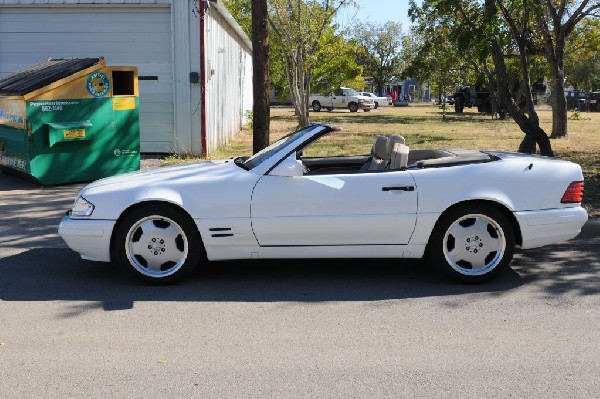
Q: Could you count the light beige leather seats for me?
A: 2